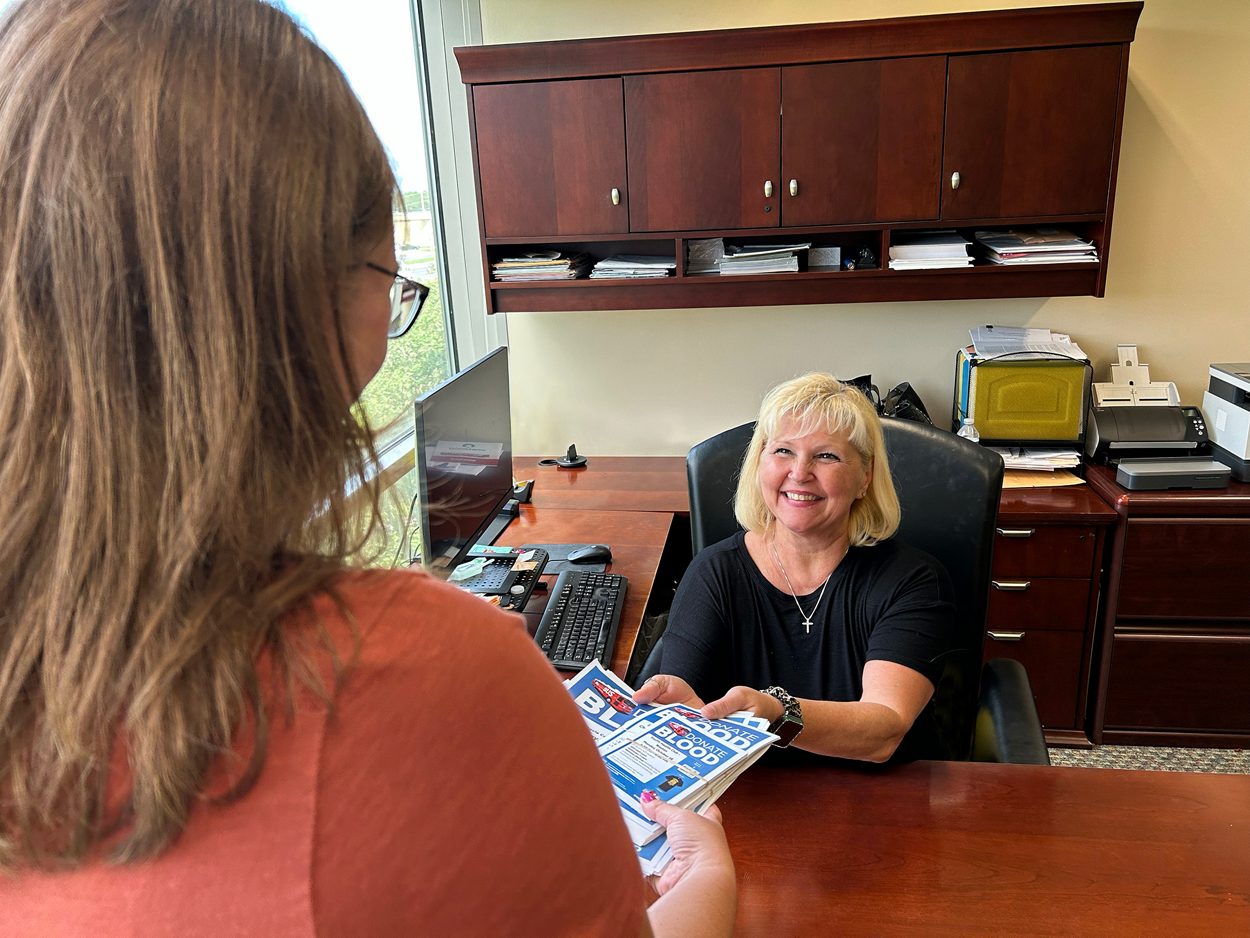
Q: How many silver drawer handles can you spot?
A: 3